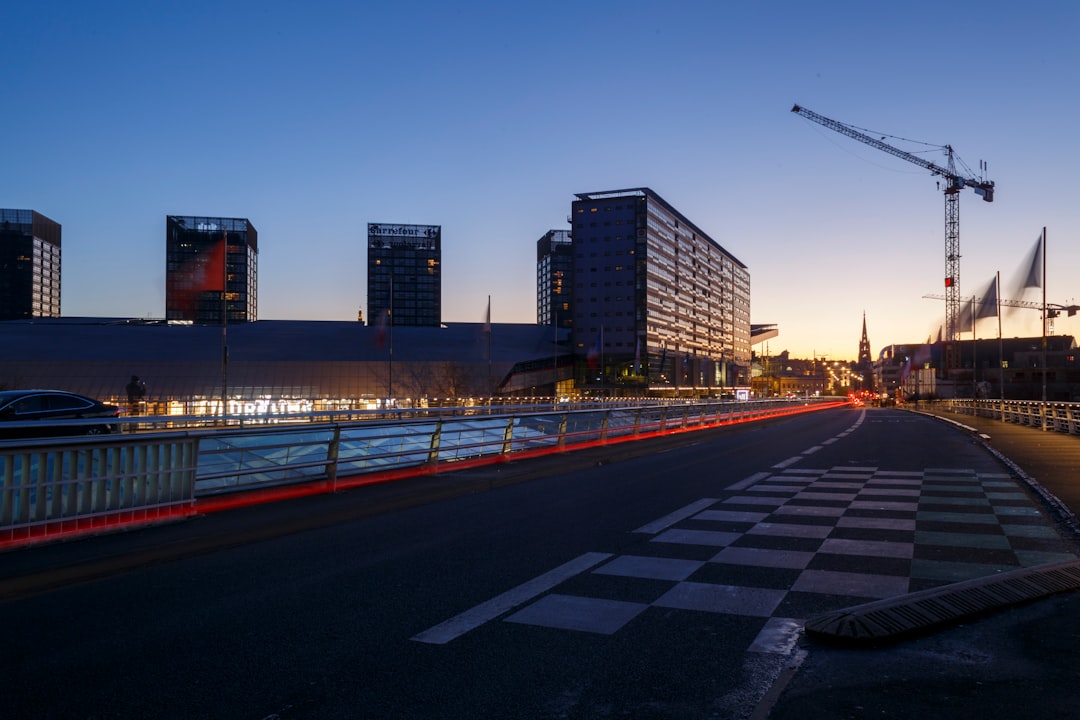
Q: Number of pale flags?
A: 3